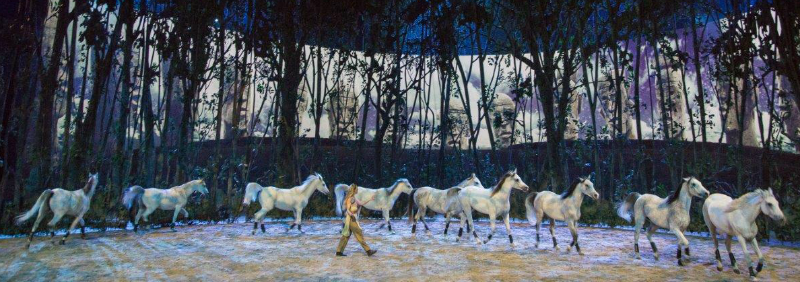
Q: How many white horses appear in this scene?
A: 9